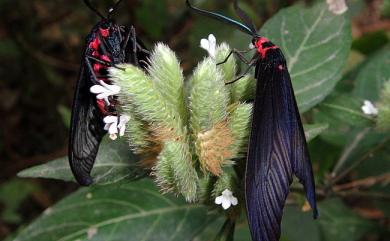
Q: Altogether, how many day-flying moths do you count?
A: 2